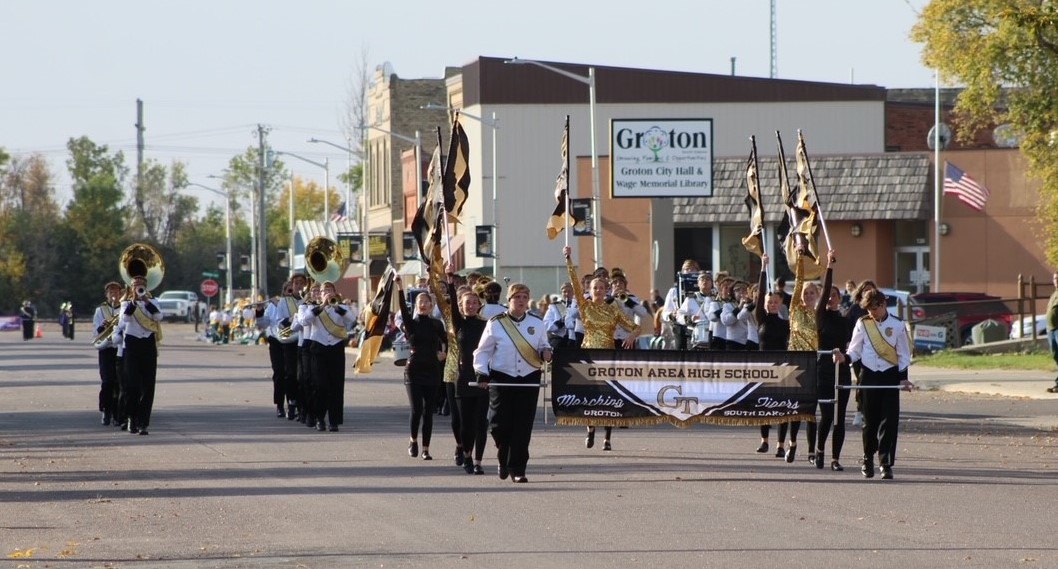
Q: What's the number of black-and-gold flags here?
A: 7